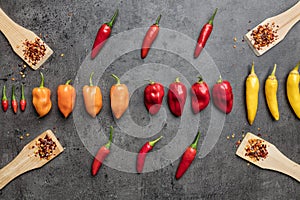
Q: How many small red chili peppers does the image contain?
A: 3